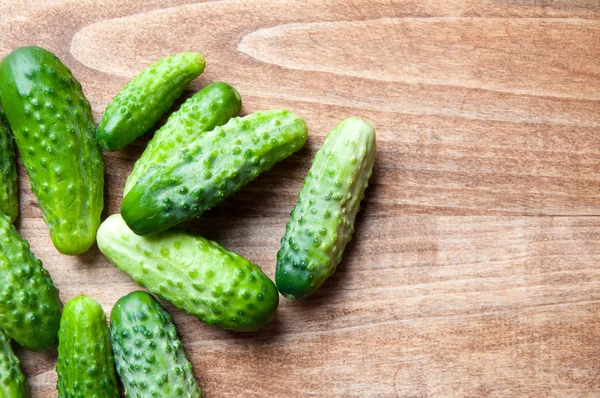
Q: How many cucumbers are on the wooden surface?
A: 11